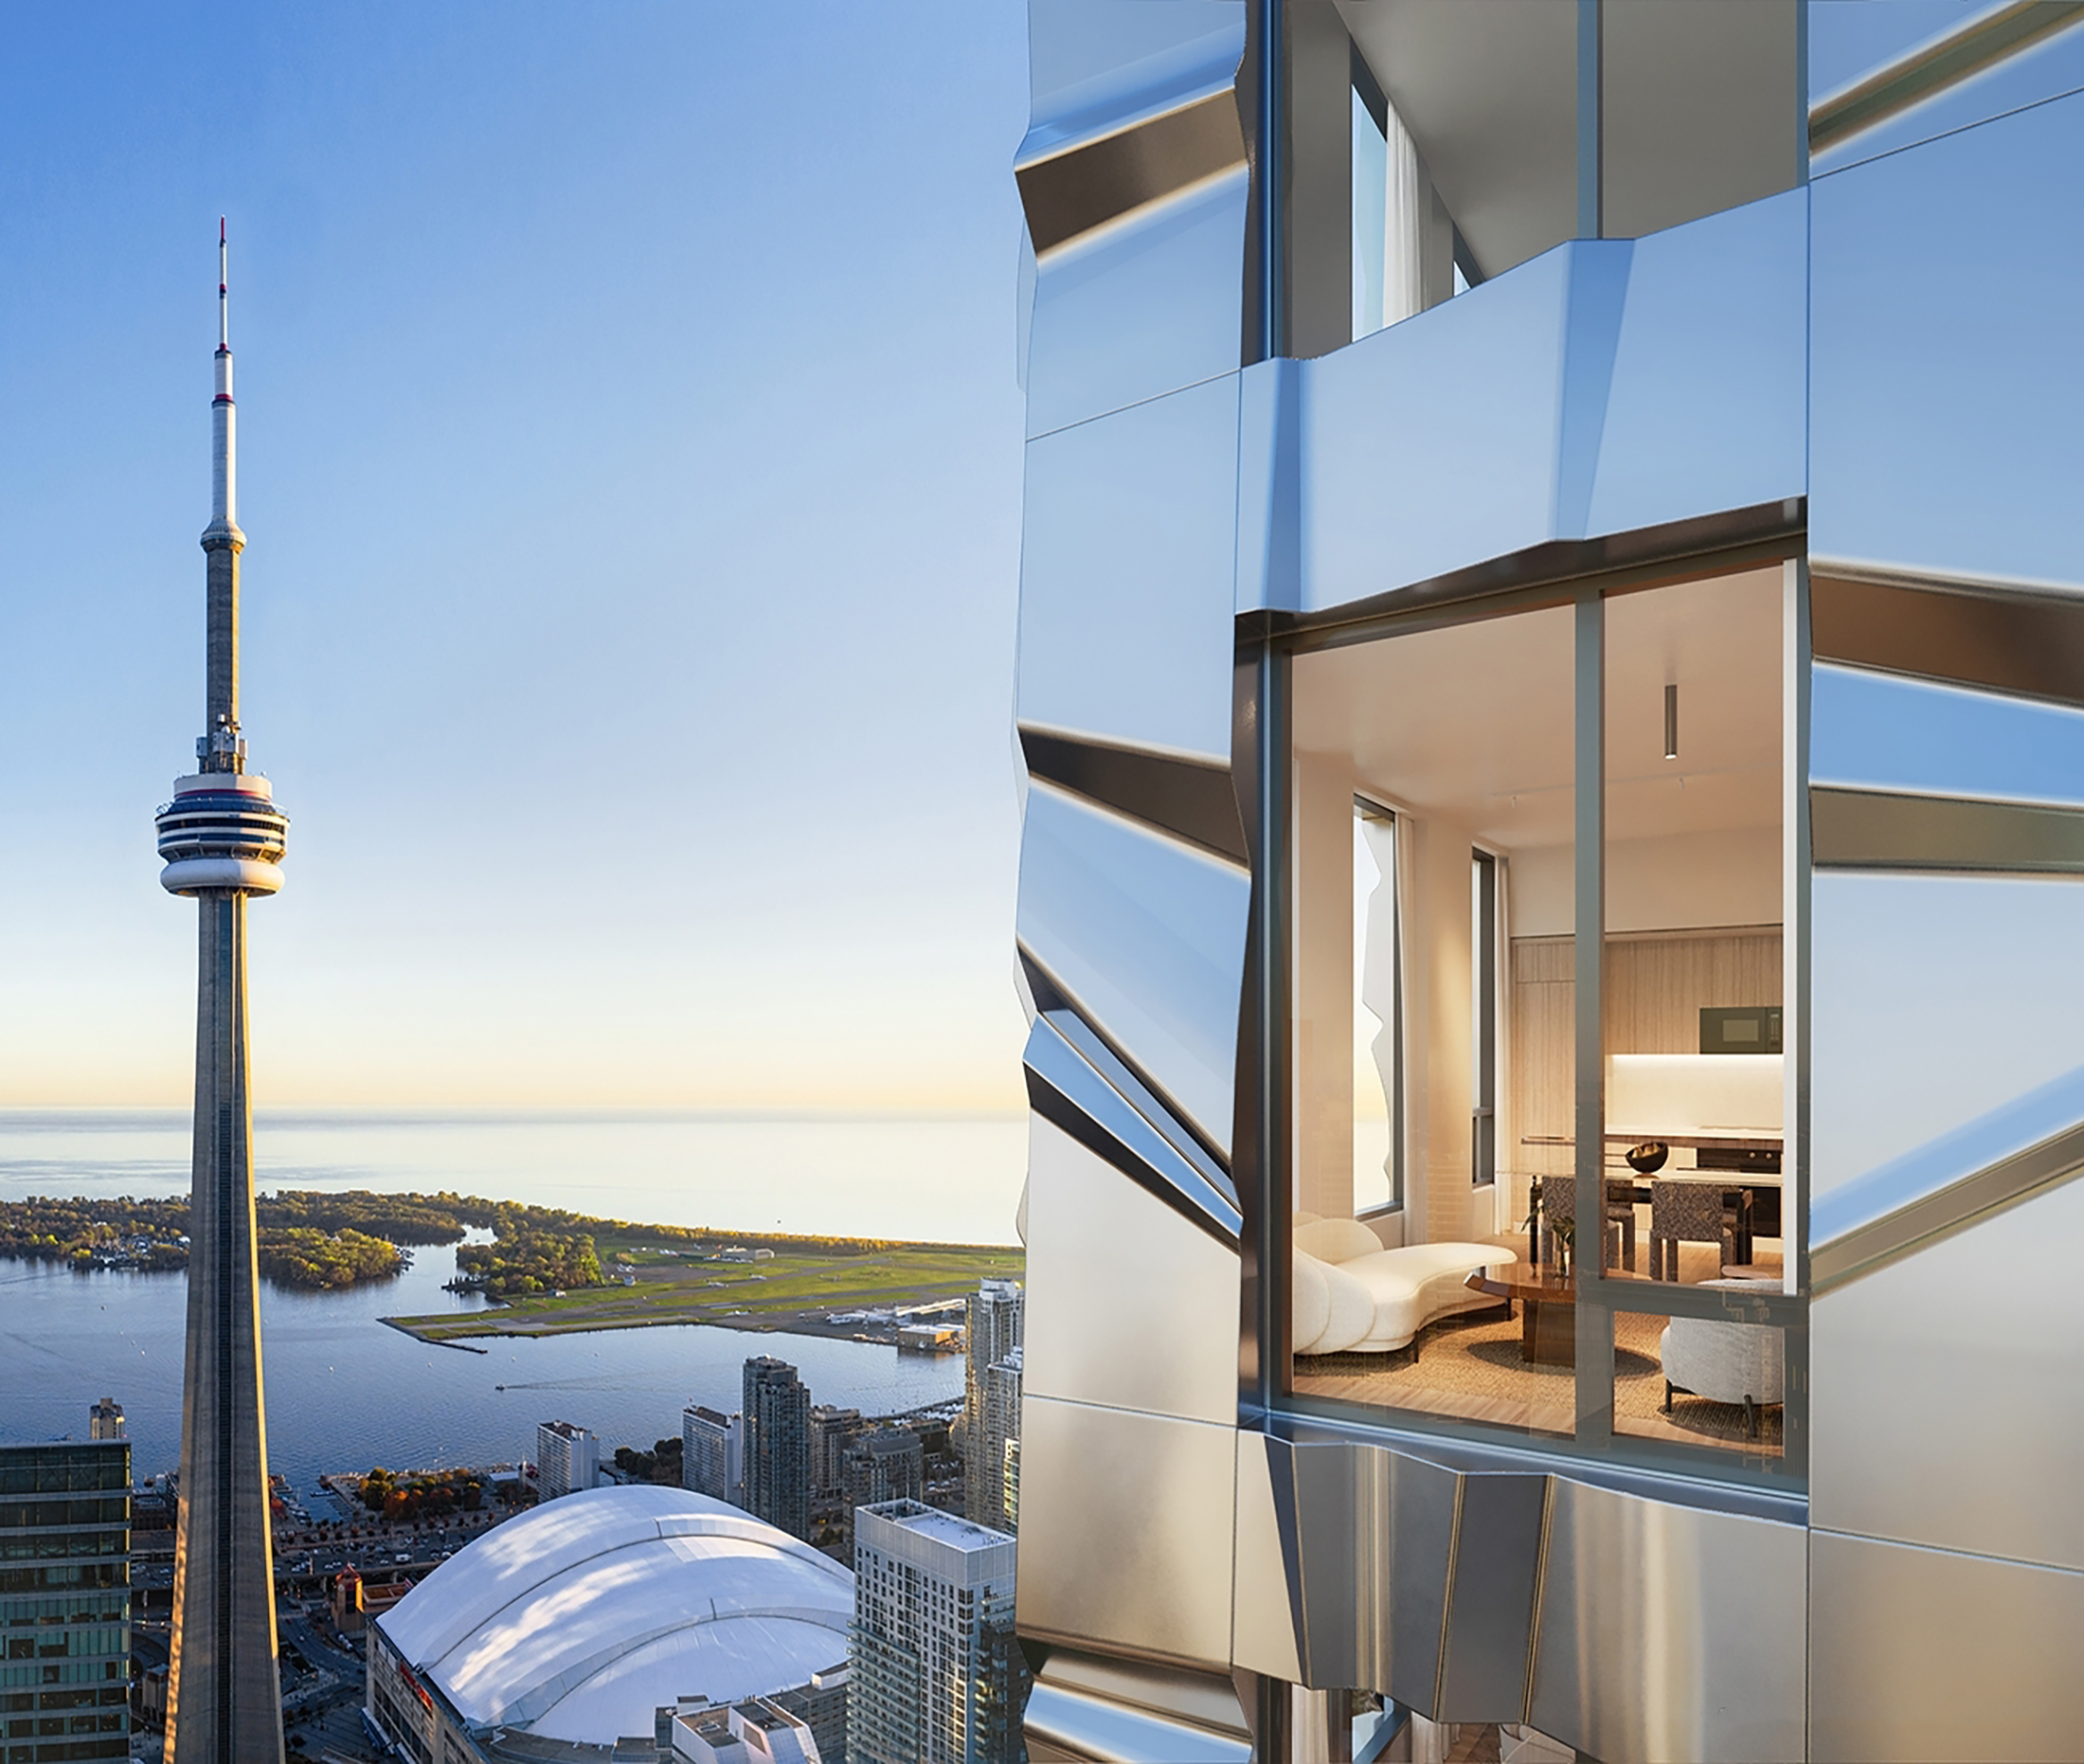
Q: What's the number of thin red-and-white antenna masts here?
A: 1